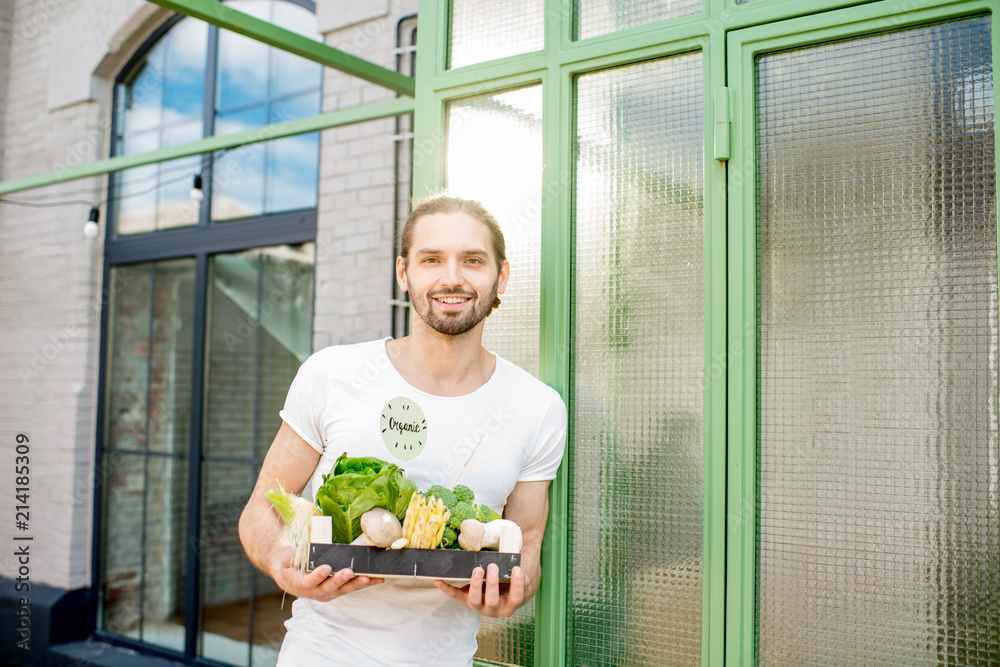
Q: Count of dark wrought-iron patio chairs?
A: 0